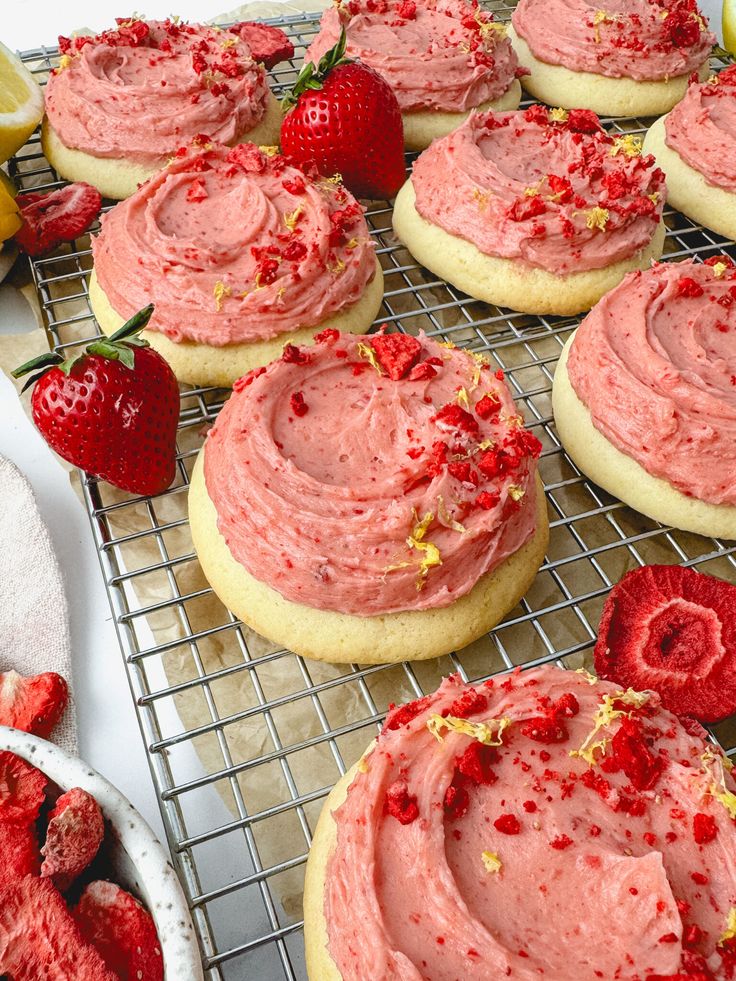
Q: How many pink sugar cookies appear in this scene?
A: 9